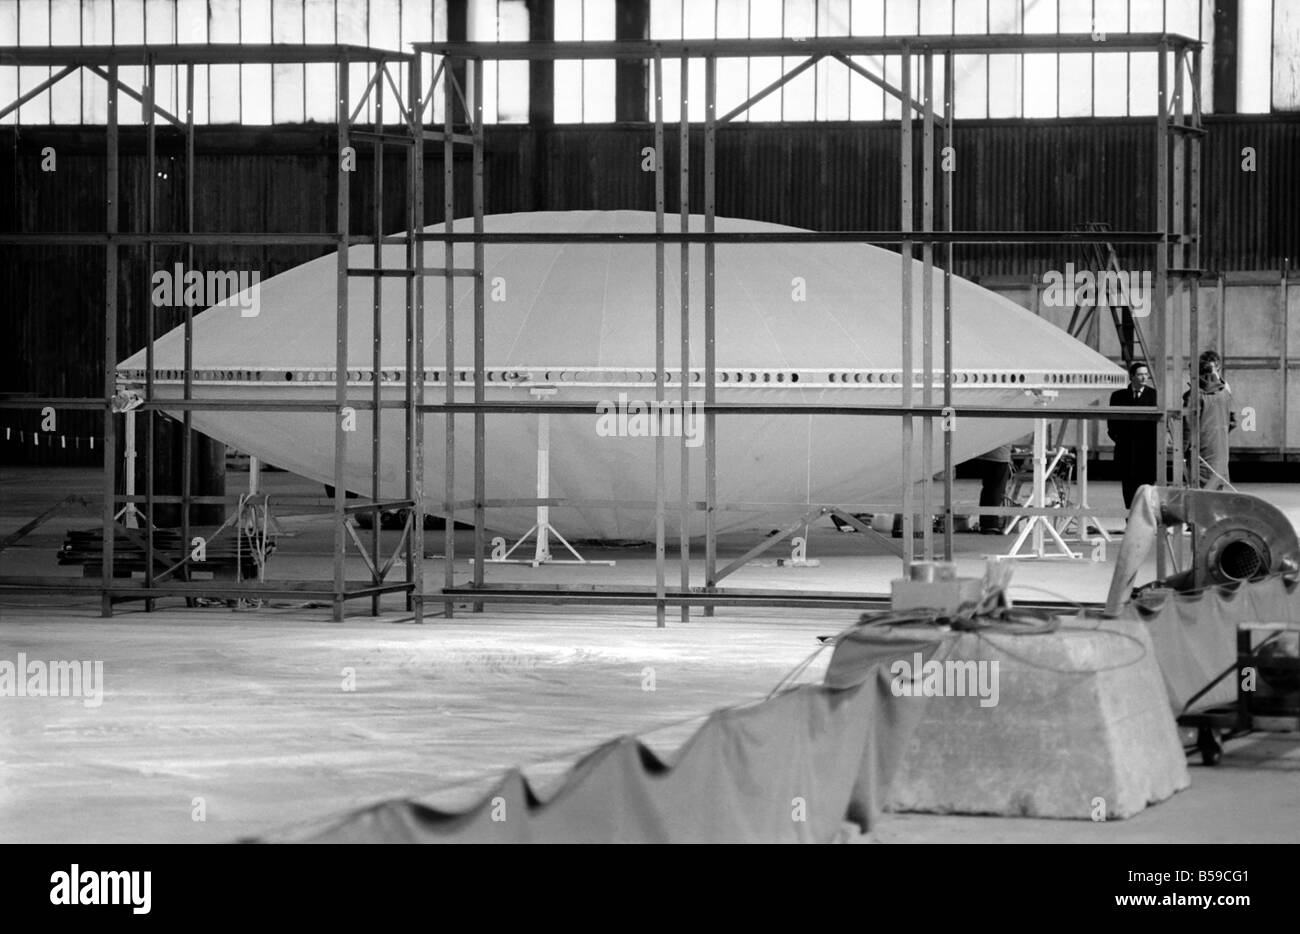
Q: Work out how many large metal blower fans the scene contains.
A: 1